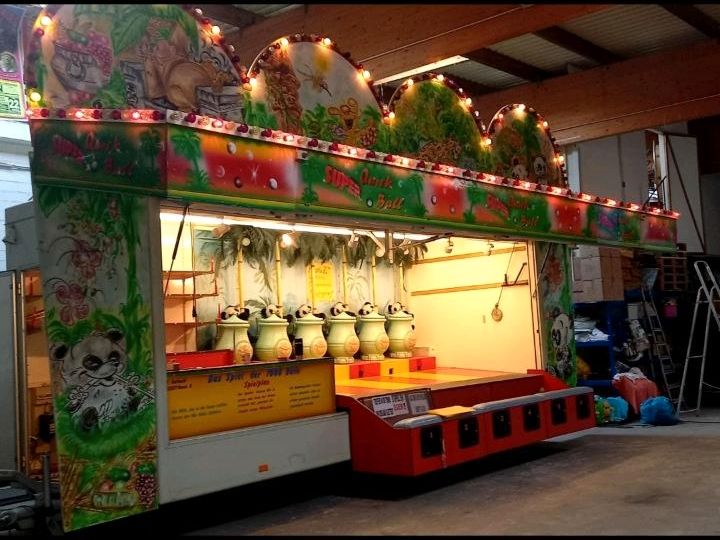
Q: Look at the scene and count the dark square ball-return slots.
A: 6